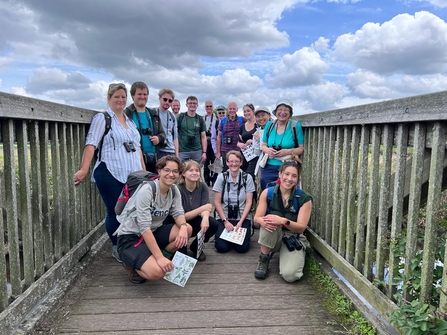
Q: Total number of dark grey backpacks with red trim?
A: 1